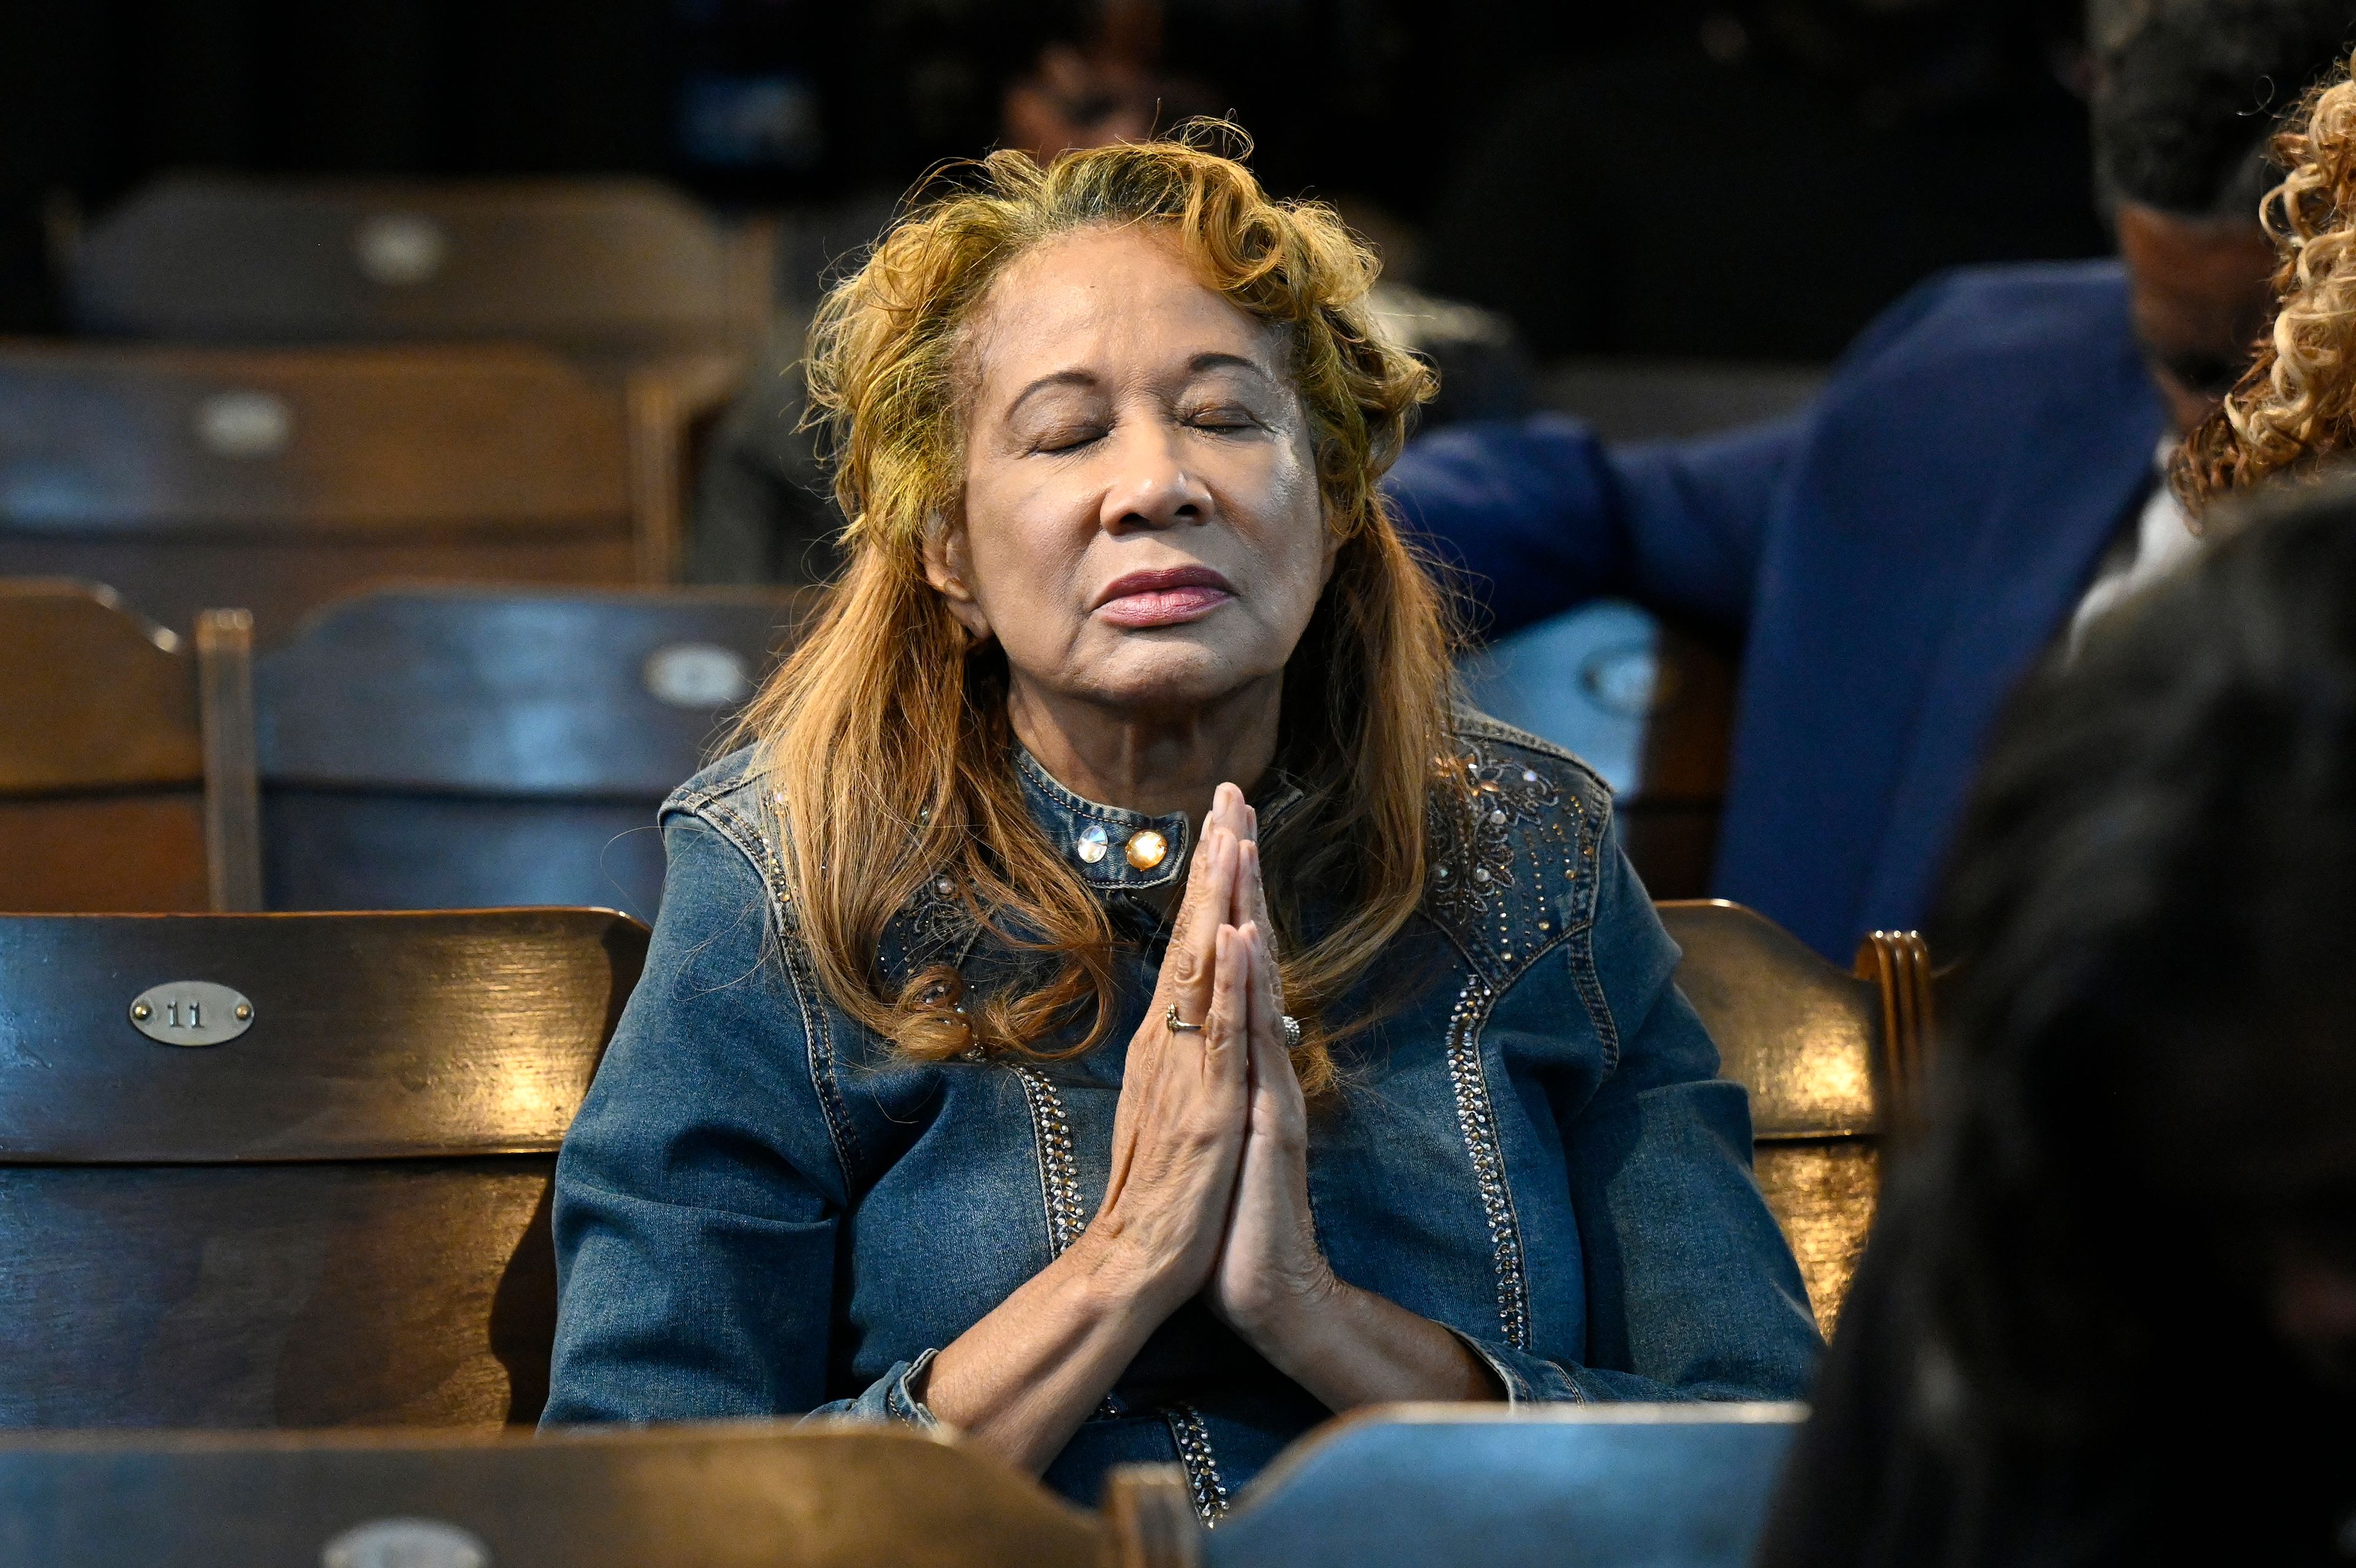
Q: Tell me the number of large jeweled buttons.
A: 2